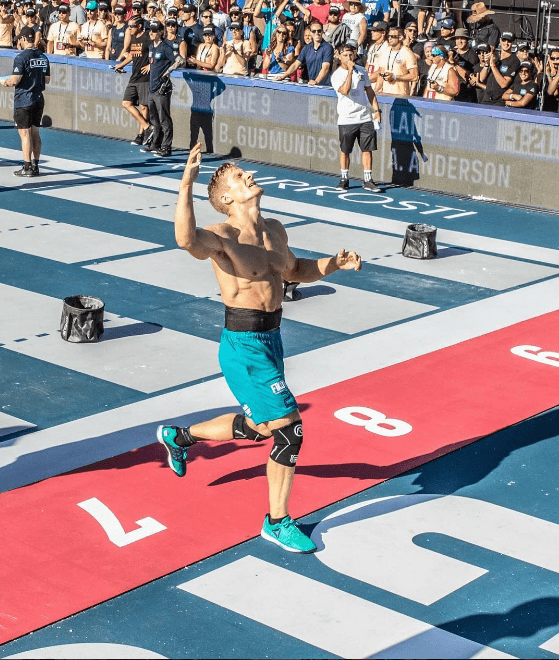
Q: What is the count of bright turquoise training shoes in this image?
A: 2